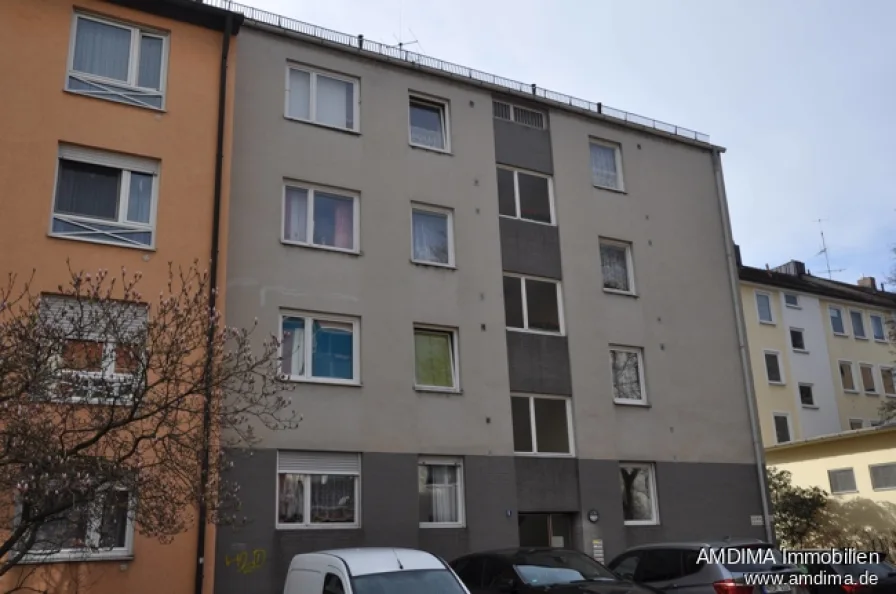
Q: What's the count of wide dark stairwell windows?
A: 3